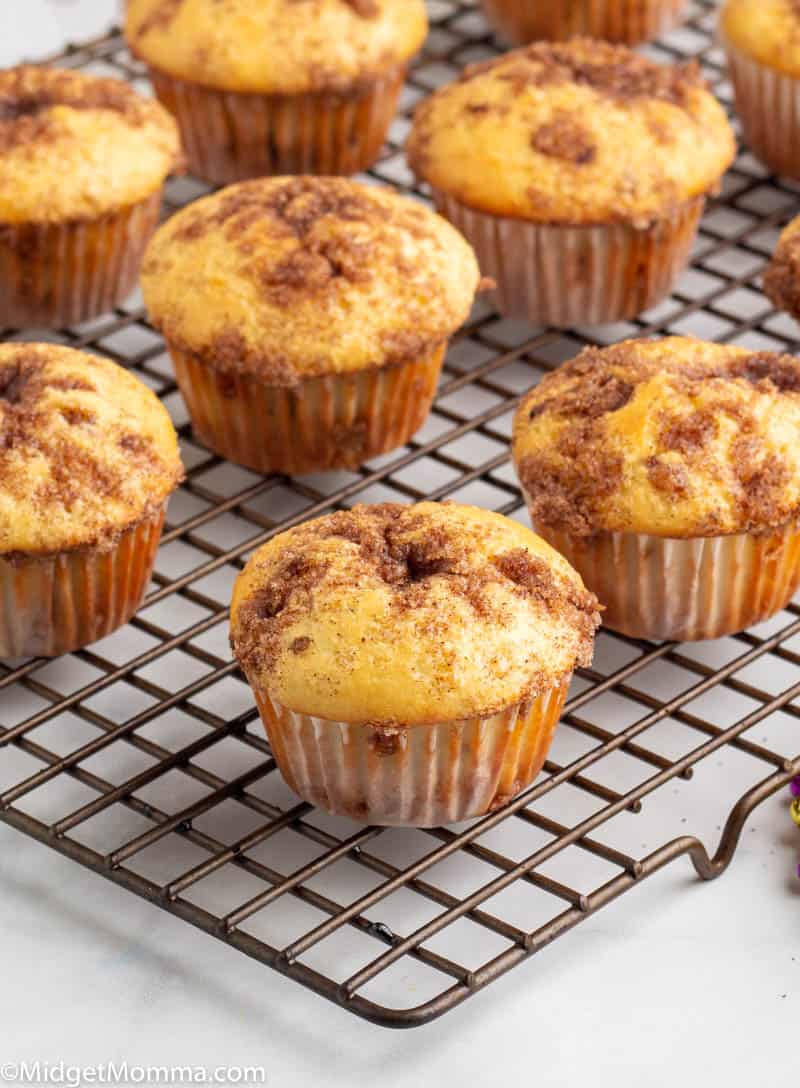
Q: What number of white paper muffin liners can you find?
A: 9